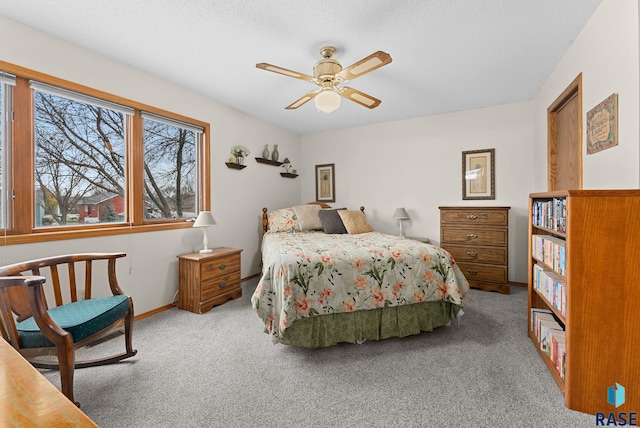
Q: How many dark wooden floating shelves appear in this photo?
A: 3